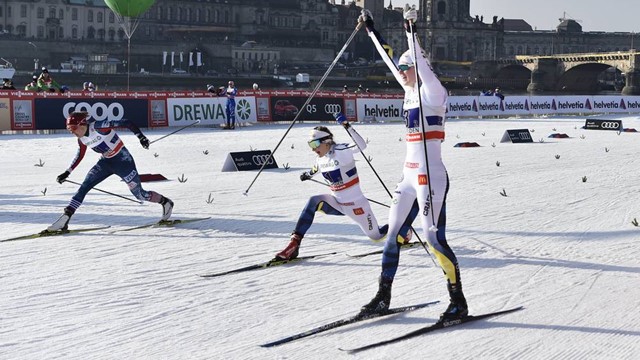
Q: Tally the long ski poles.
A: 6